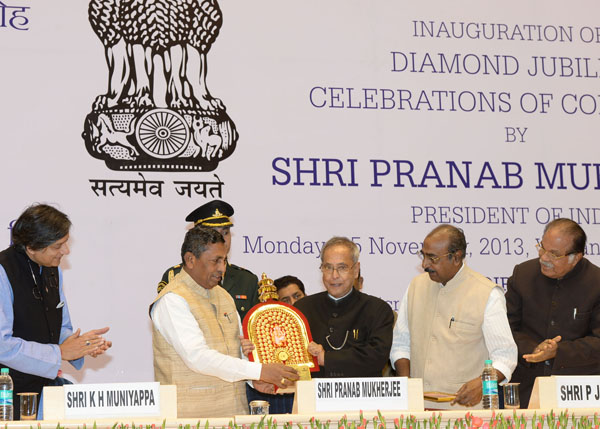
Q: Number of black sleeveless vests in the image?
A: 1